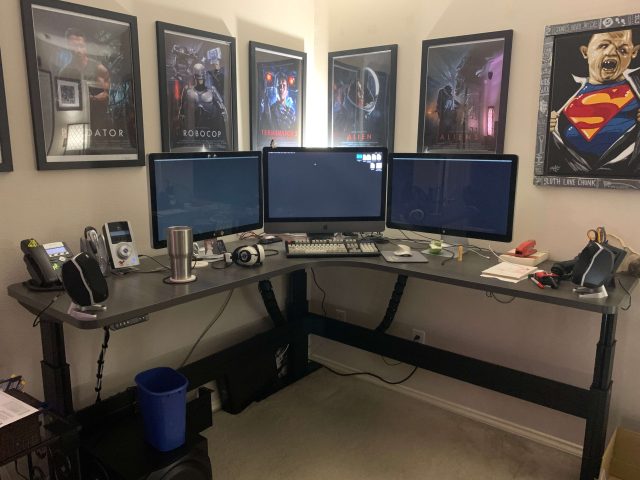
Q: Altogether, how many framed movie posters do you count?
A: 5